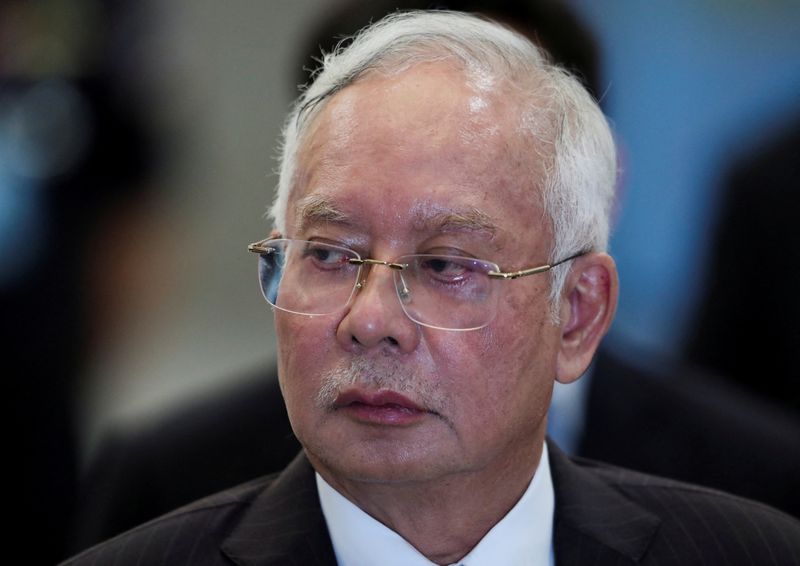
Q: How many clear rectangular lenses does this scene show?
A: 2